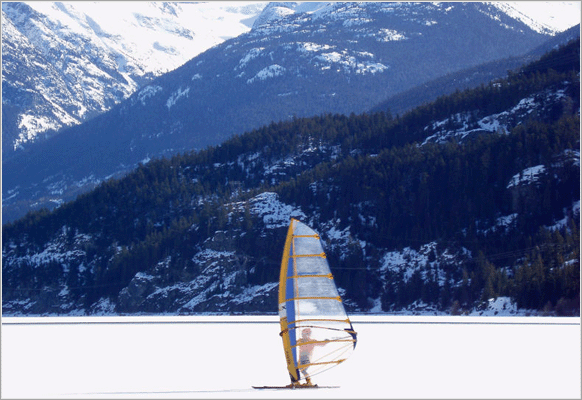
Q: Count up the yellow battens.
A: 7